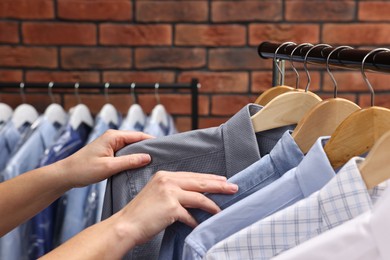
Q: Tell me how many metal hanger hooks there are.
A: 11